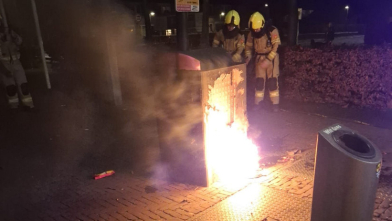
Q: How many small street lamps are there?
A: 4